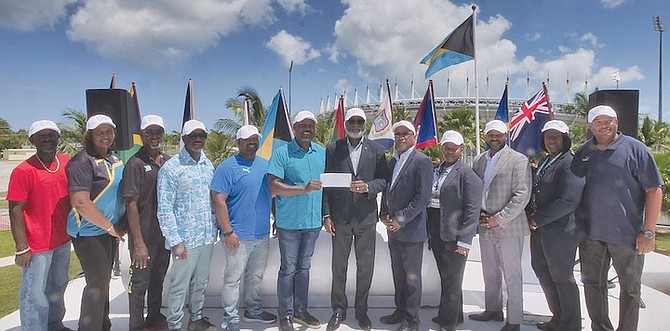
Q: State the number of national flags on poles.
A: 11